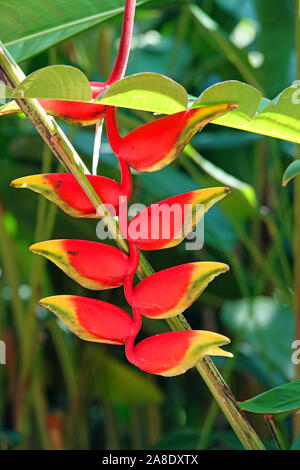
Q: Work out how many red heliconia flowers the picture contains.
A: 8